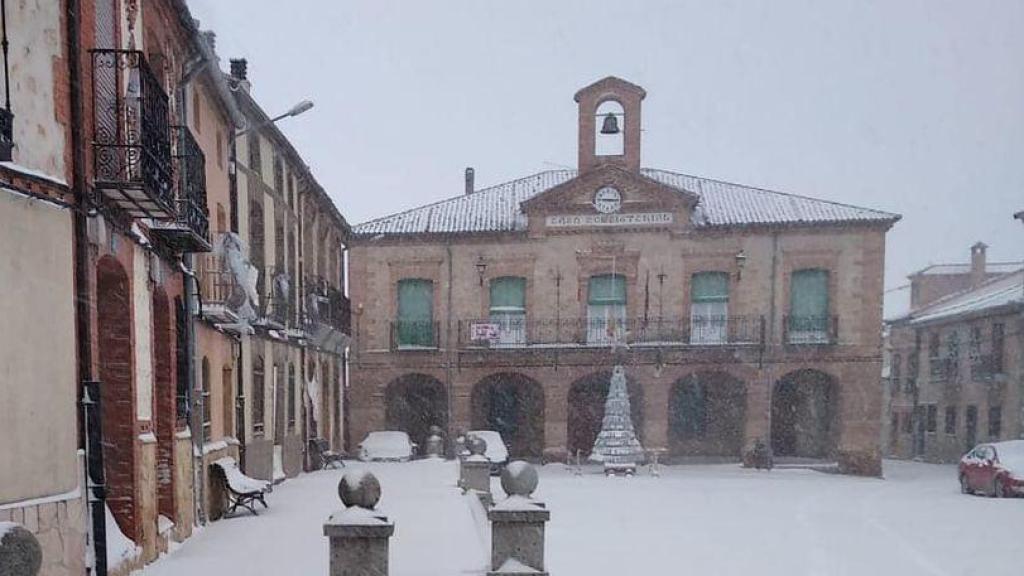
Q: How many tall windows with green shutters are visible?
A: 5